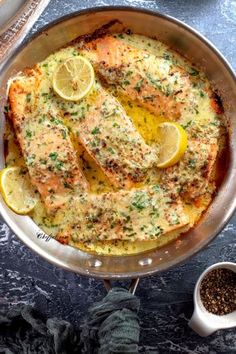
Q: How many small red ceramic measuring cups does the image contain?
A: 0